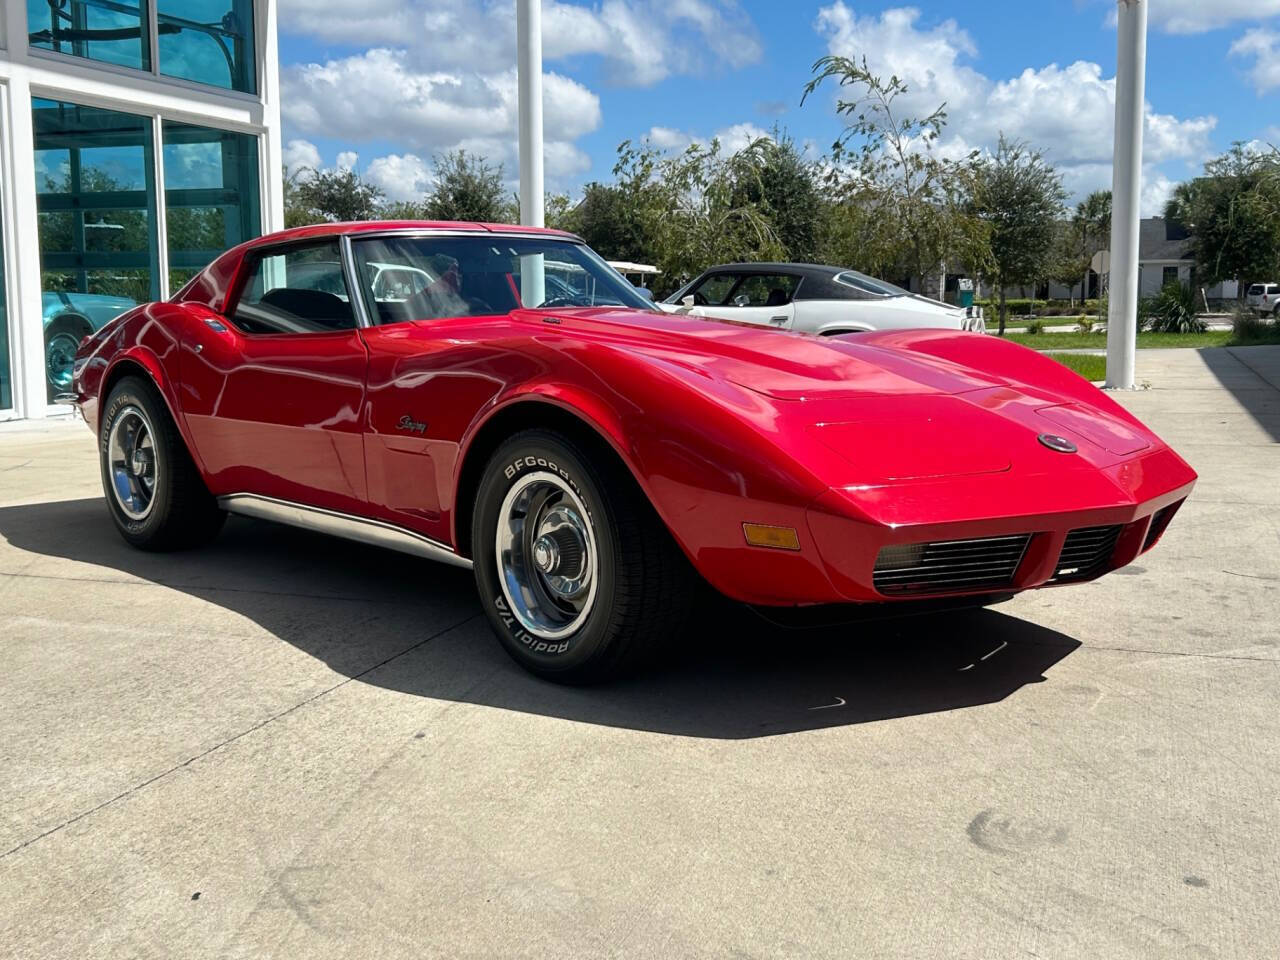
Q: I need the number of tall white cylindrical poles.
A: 2